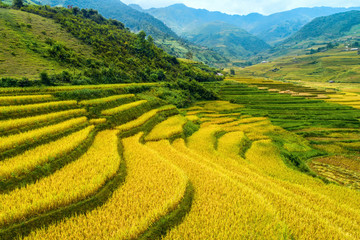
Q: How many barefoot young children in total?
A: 0